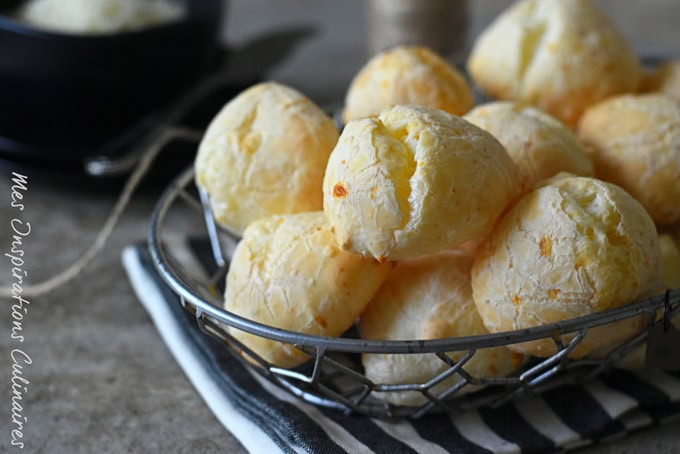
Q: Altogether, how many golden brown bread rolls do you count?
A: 11